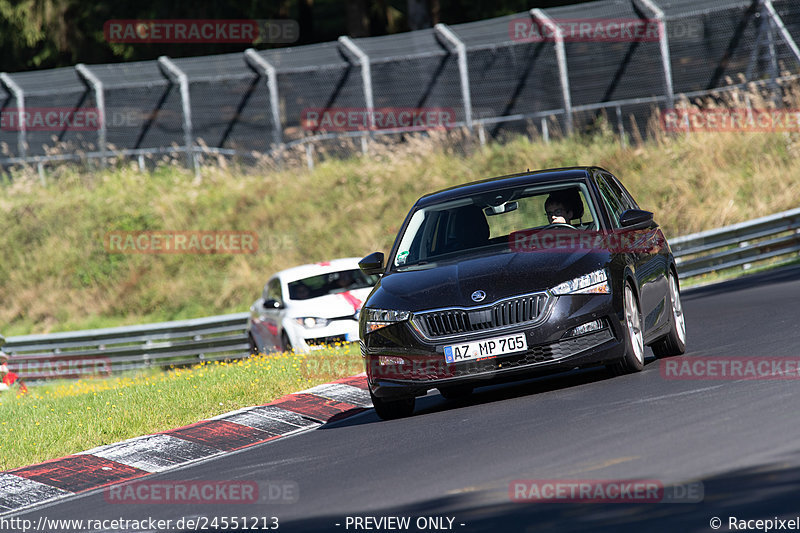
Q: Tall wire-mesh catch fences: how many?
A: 1